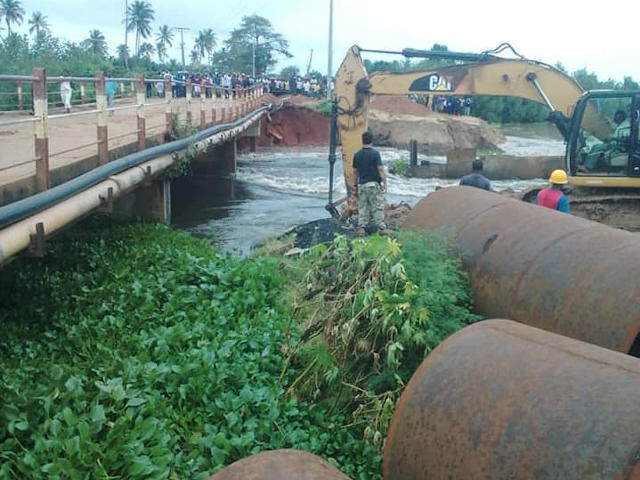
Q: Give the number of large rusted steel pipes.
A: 3